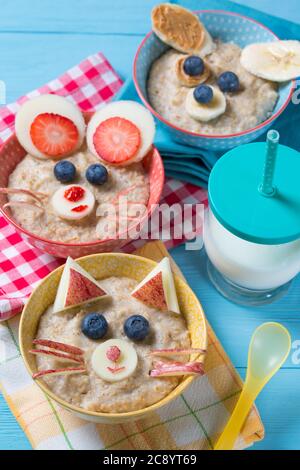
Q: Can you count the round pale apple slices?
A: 4